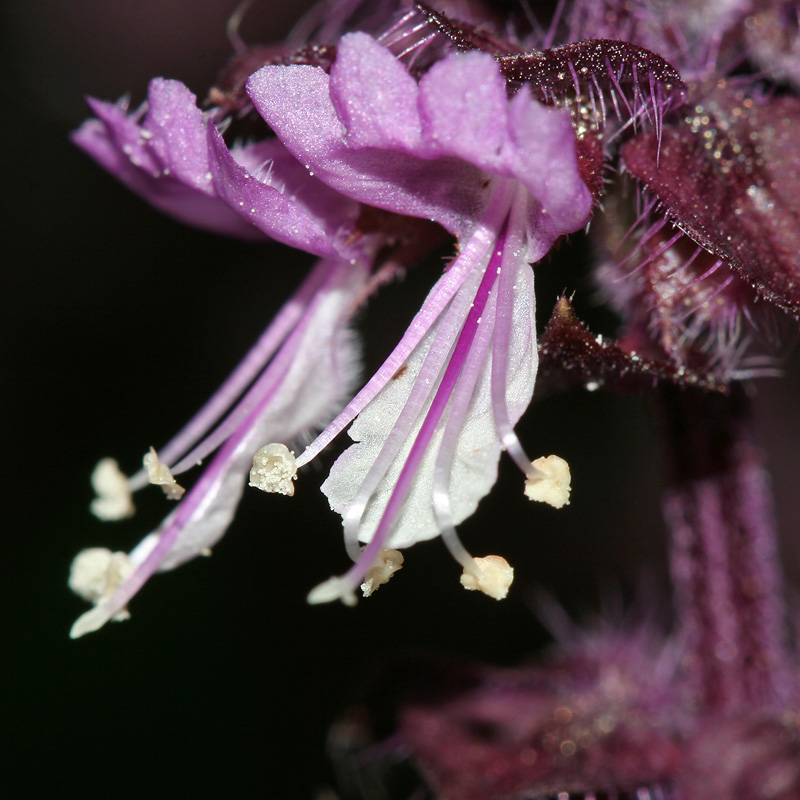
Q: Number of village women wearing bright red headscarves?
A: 0